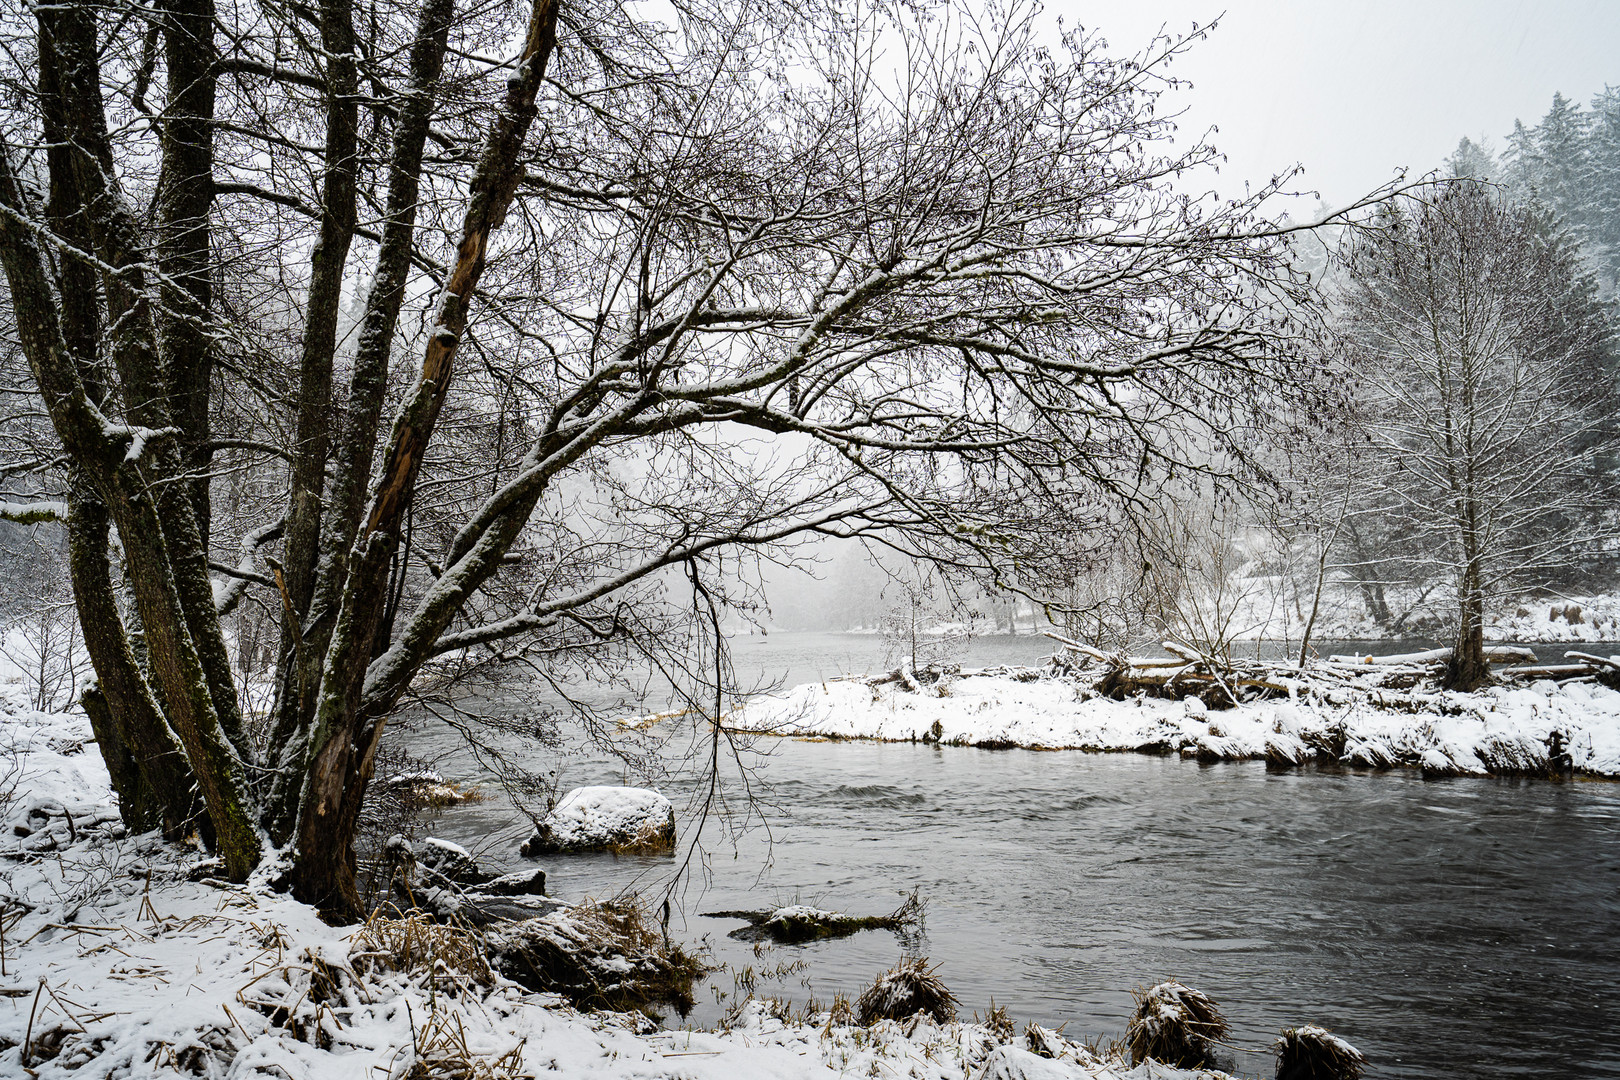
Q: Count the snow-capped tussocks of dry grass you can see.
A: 3